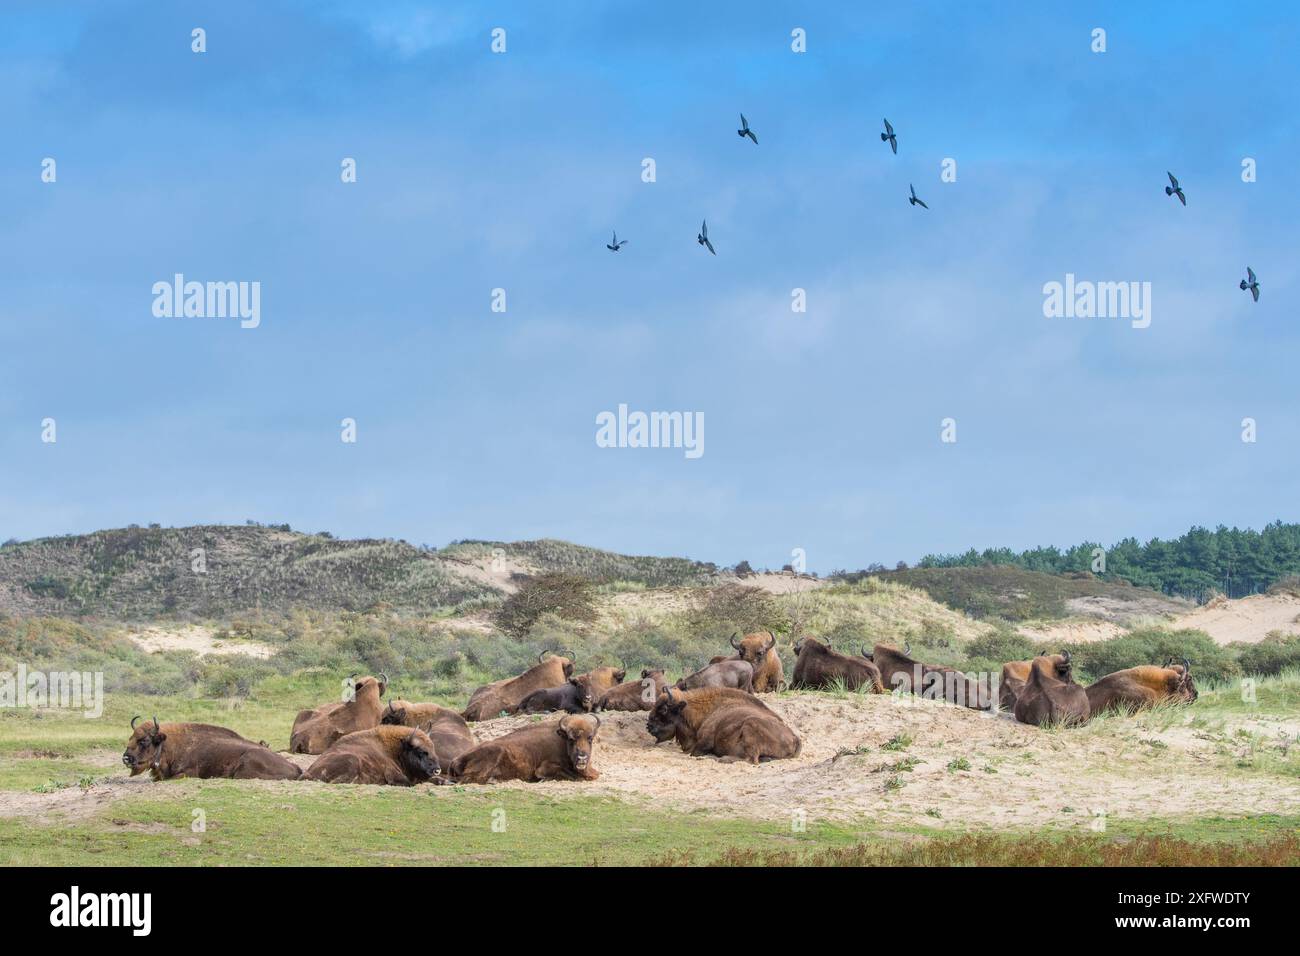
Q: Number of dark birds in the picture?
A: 7